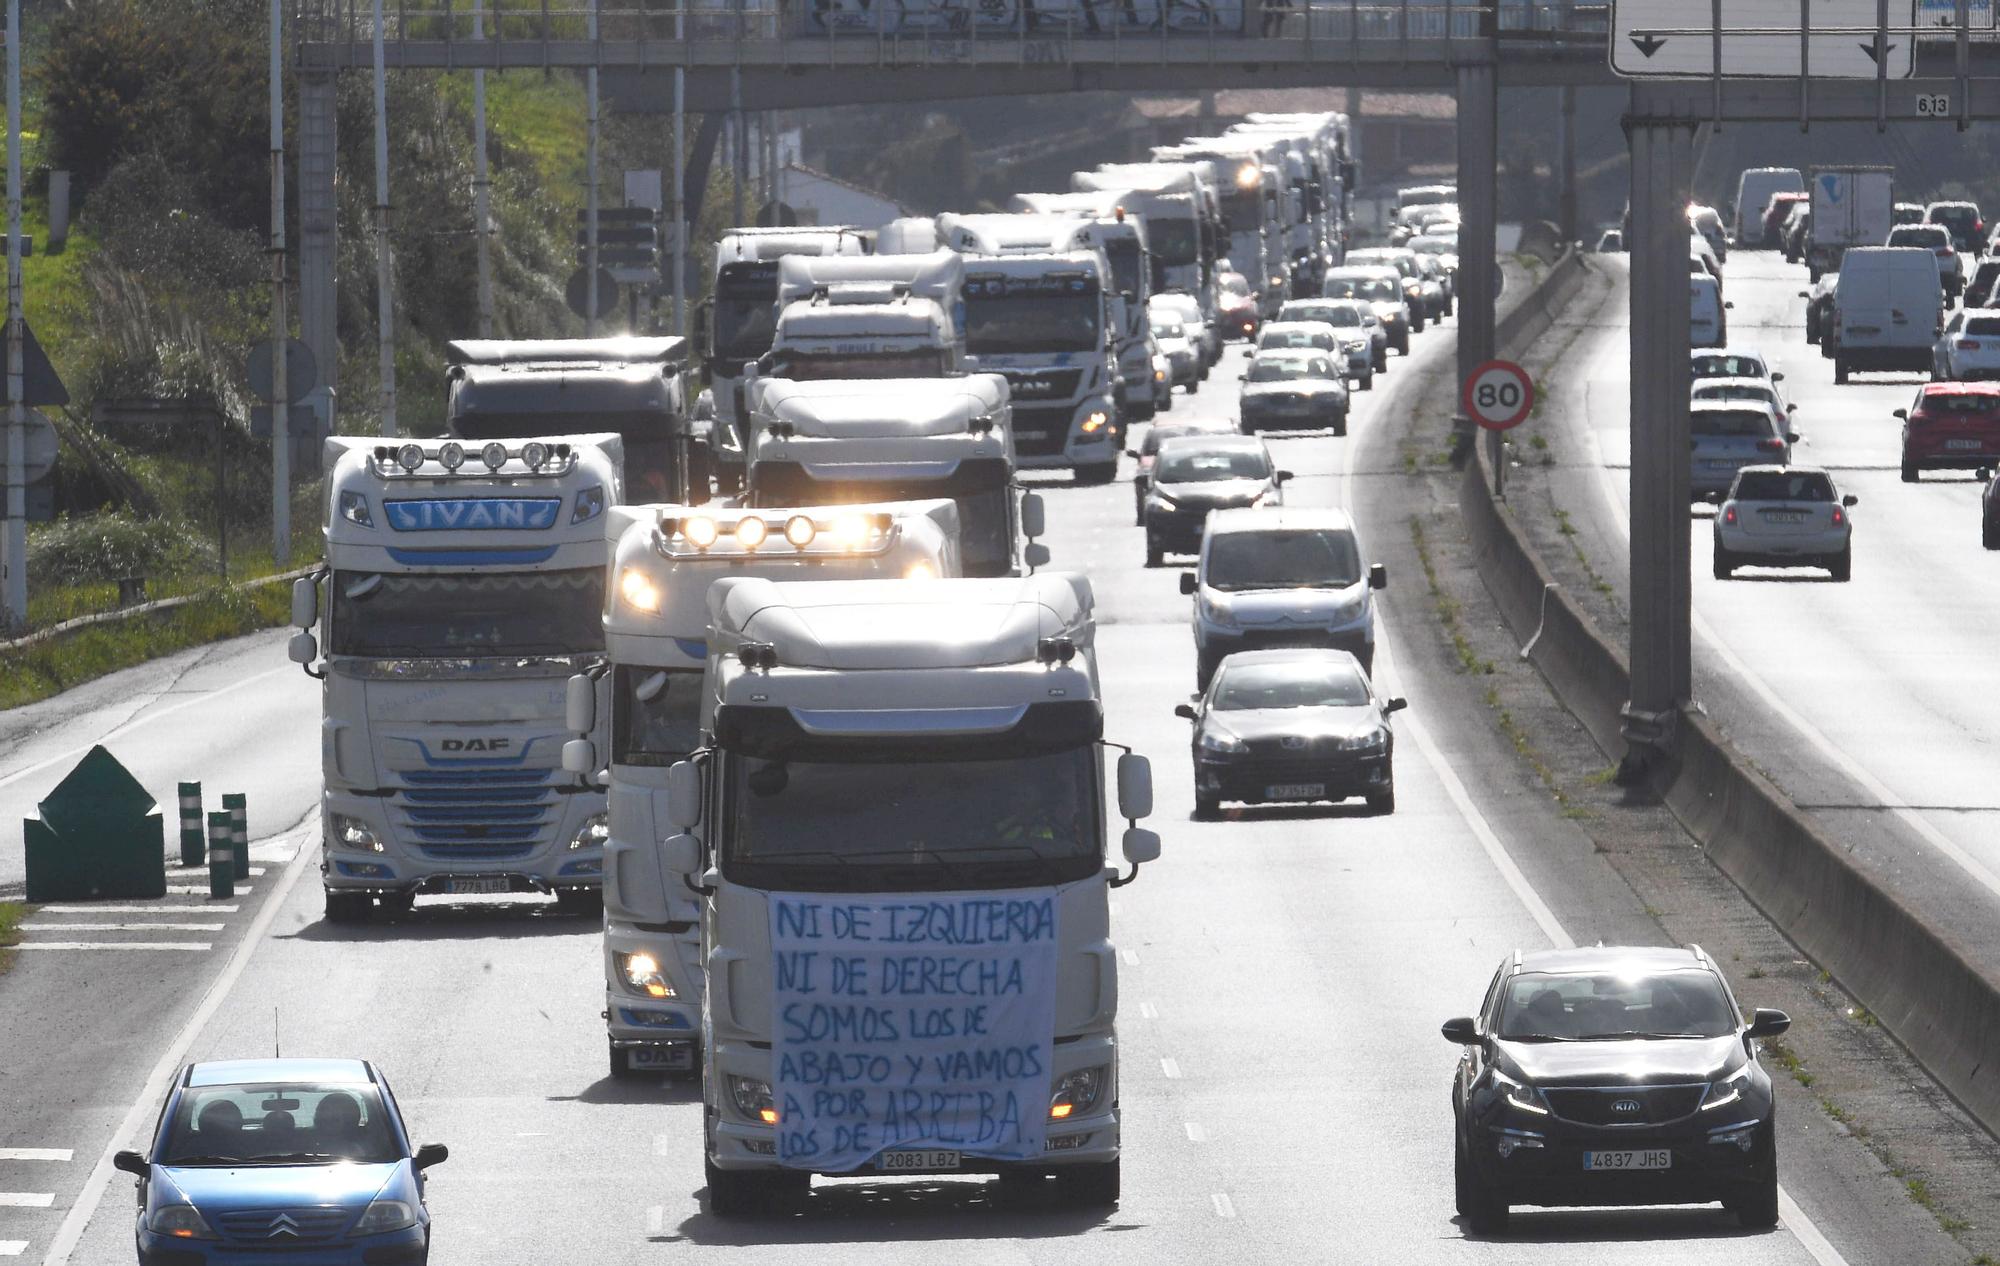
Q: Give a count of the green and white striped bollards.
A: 3